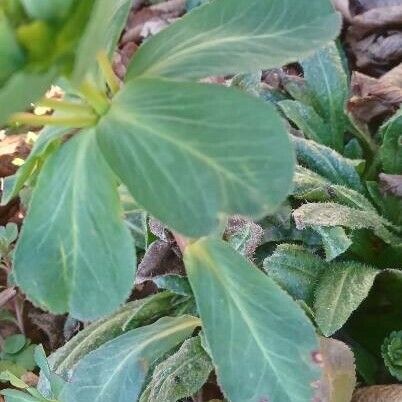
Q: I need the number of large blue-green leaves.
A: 5